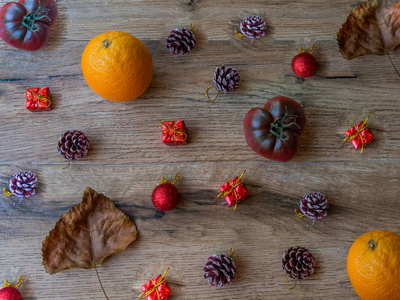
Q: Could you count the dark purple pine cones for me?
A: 8